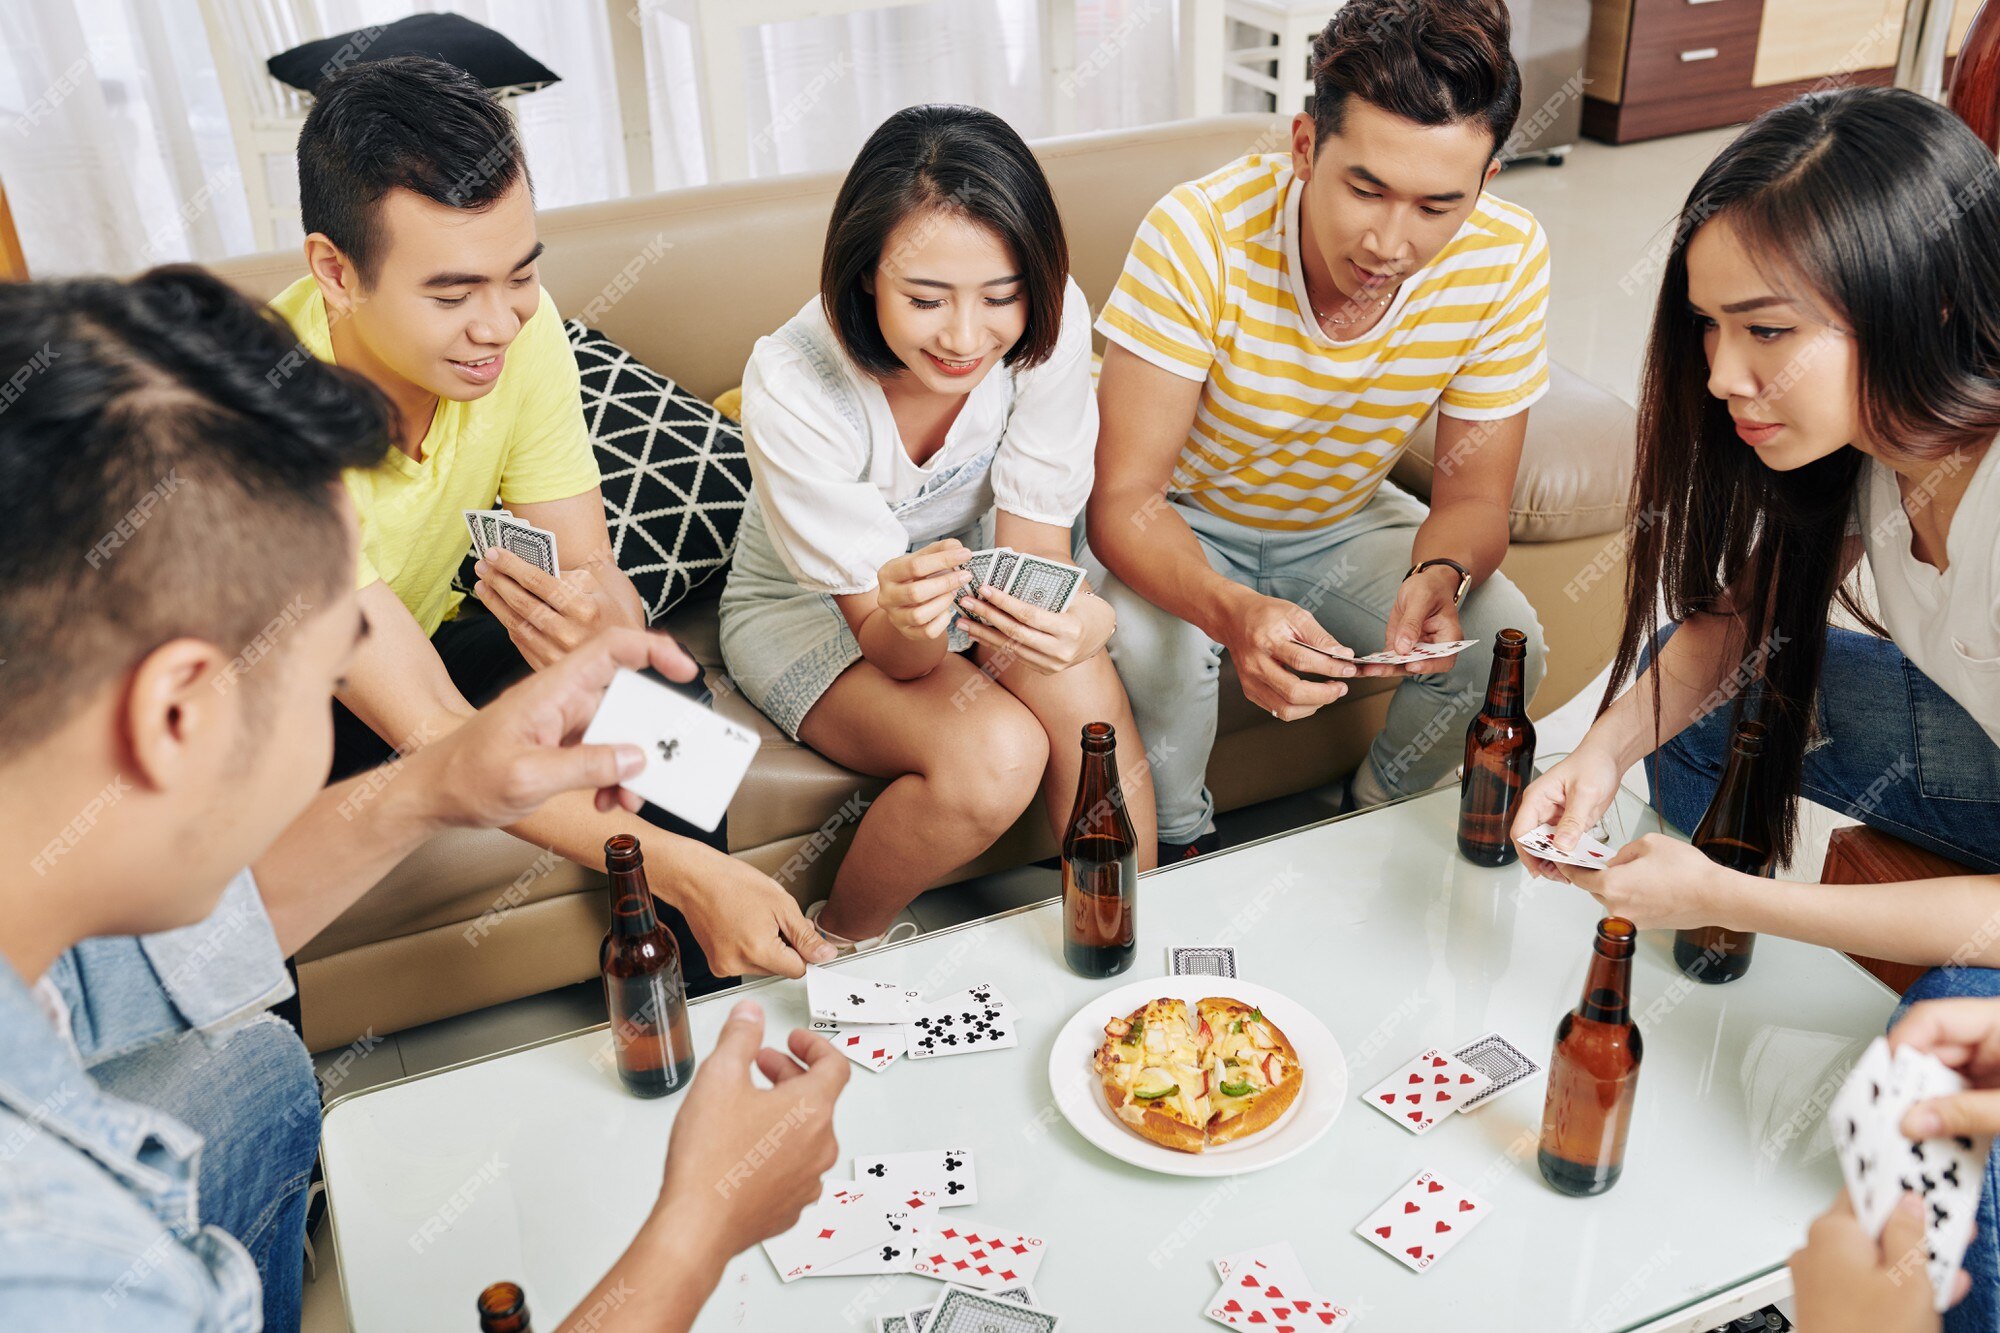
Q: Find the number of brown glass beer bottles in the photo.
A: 6